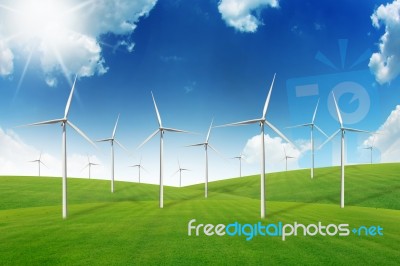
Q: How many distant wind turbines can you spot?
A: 7